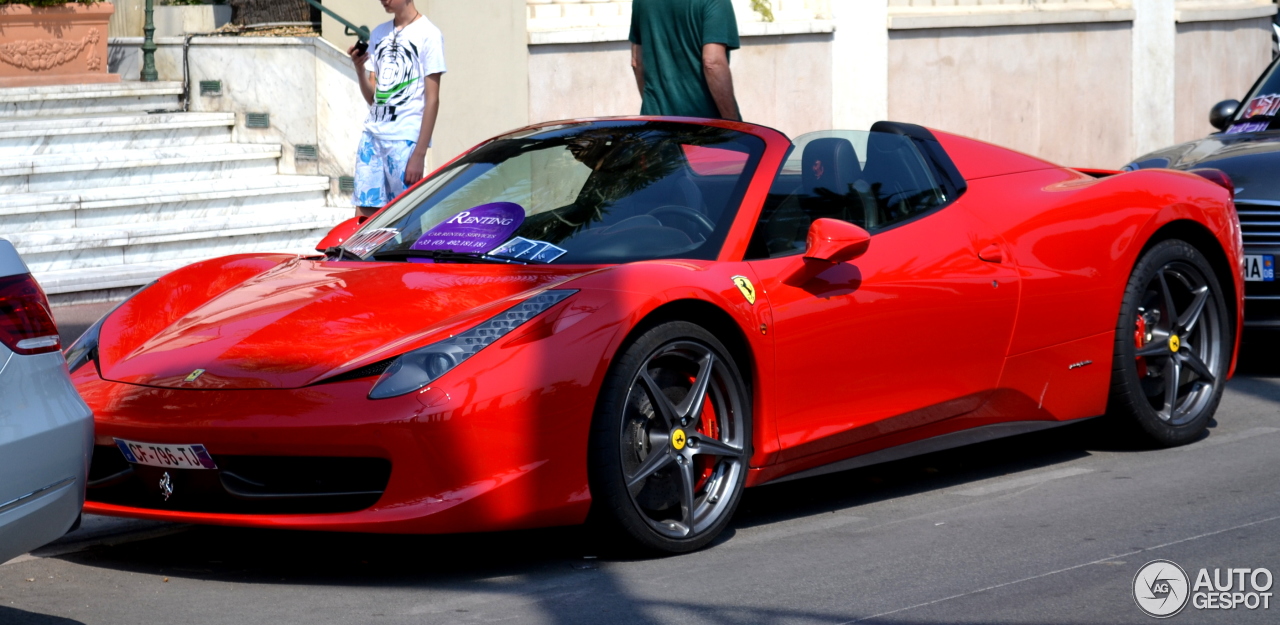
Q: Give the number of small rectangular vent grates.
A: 4